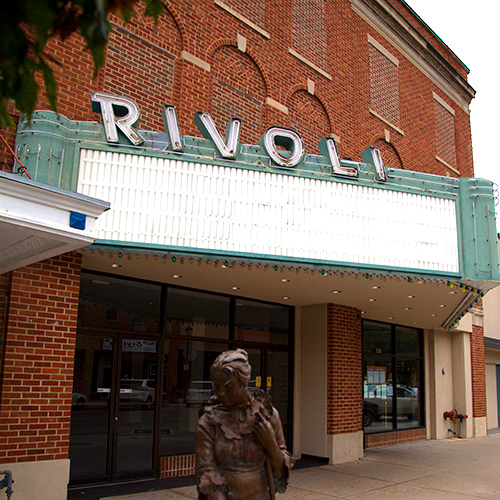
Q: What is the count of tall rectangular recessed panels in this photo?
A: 4